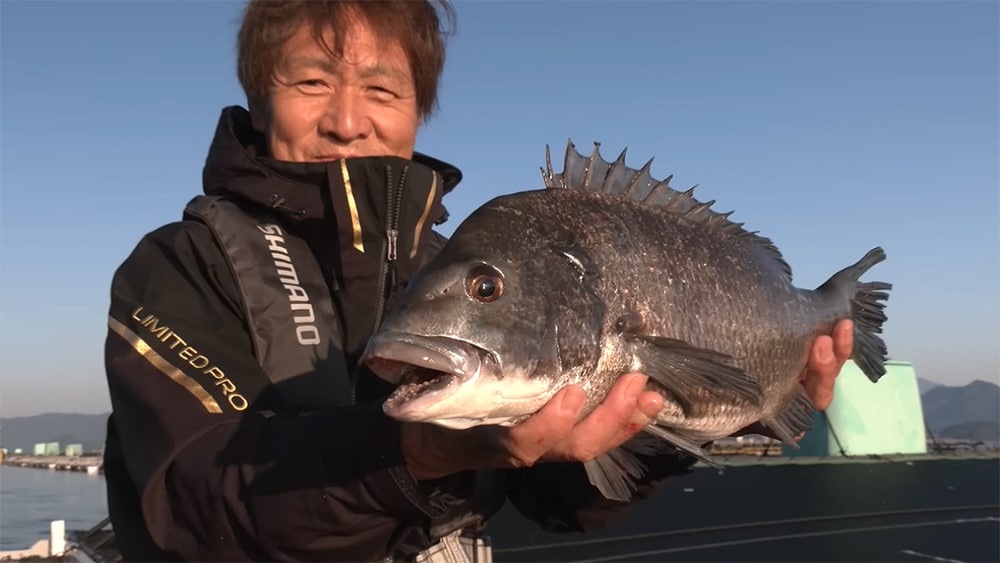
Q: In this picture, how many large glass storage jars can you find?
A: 0